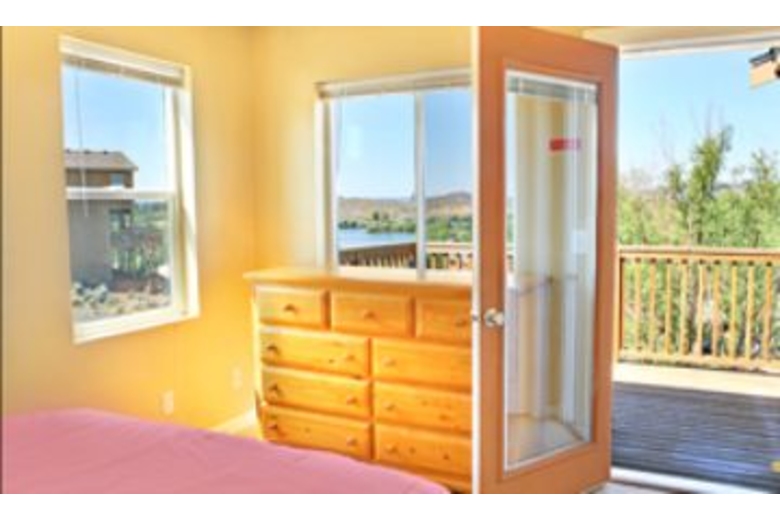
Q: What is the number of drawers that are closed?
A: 9